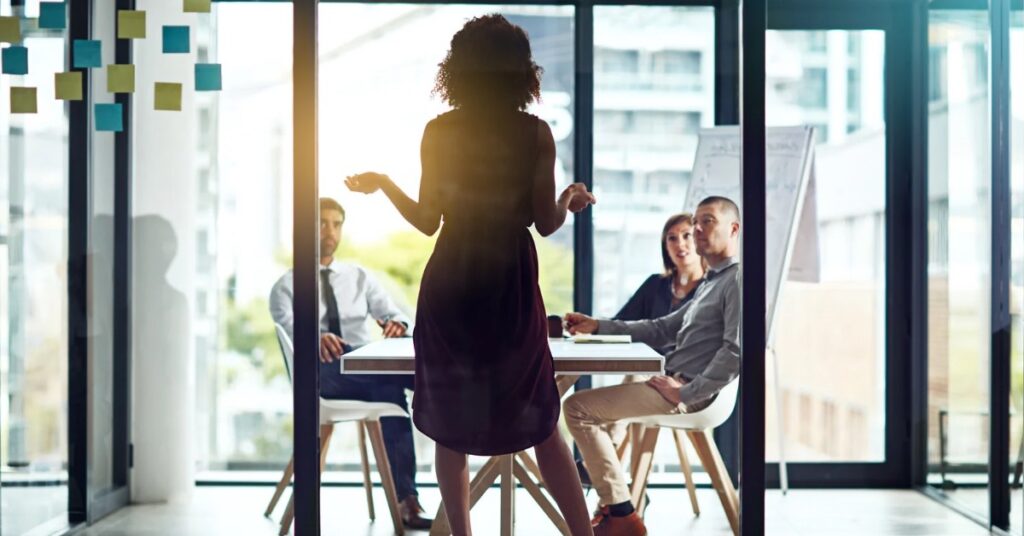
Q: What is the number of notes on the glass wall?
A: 13